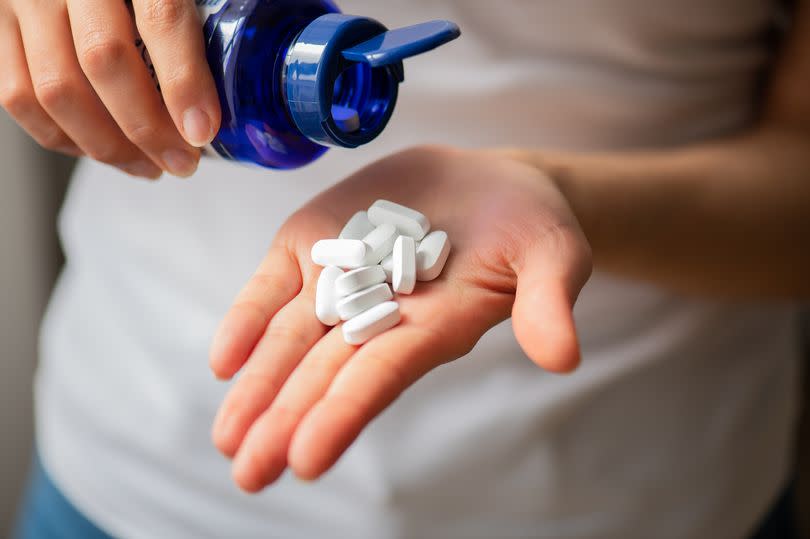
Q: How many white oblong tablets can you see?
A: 11